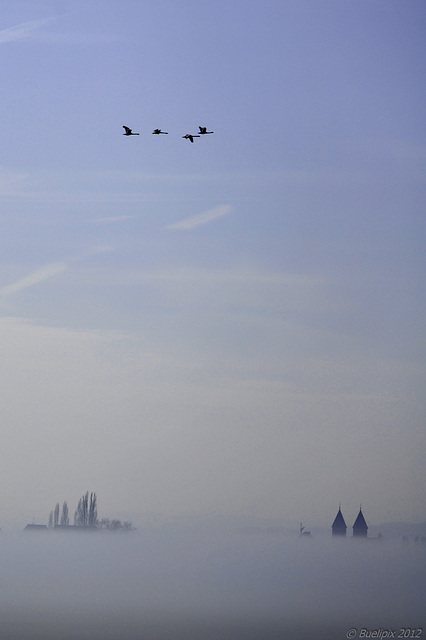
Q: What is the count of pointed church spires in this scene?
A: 2